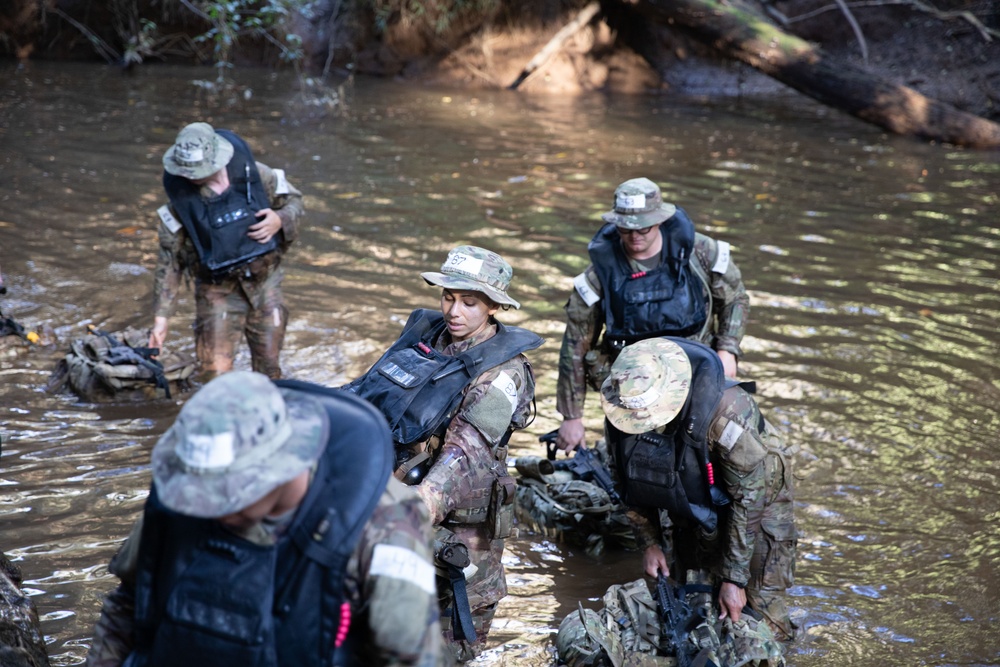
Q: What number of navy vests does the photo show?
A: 5